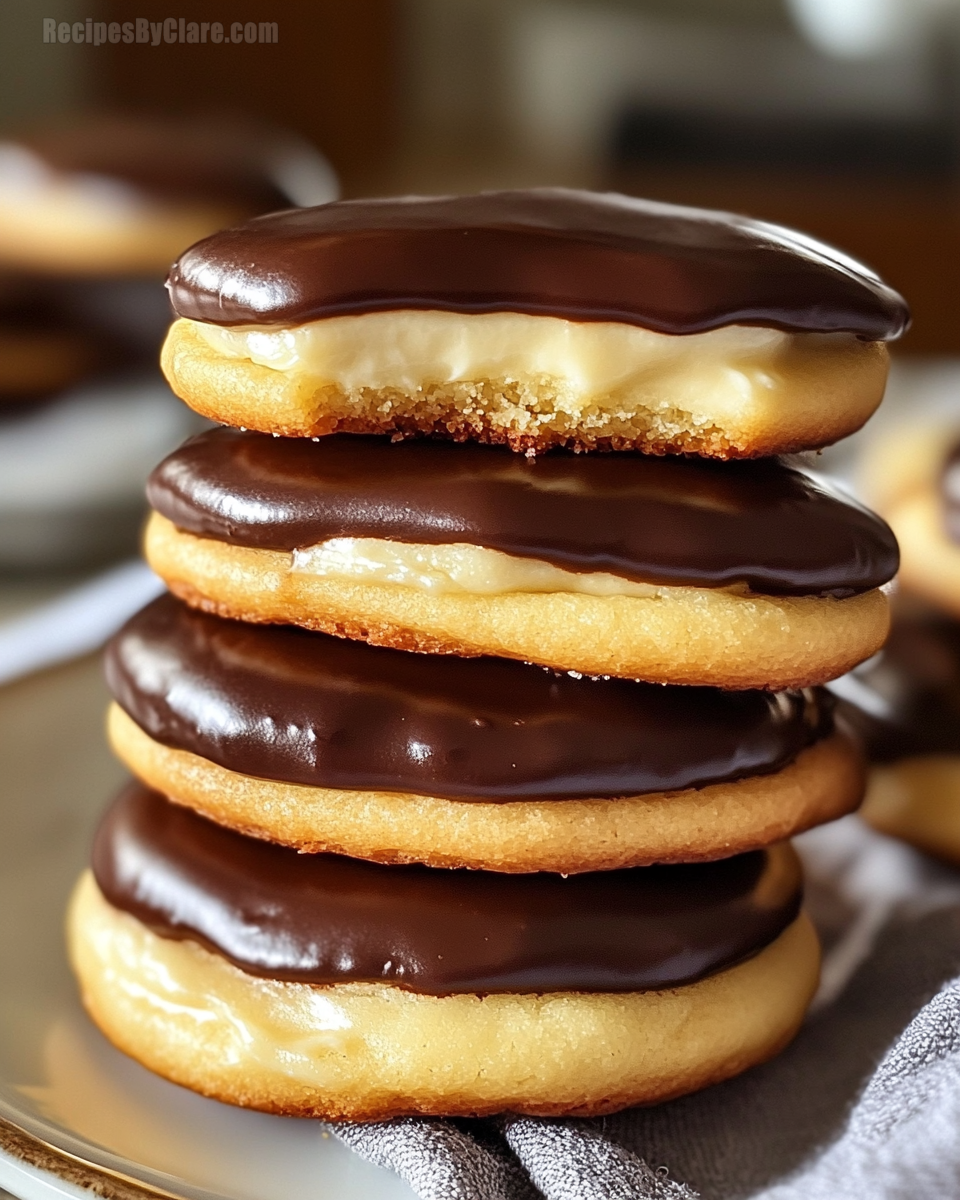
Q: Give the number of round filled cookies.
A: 4